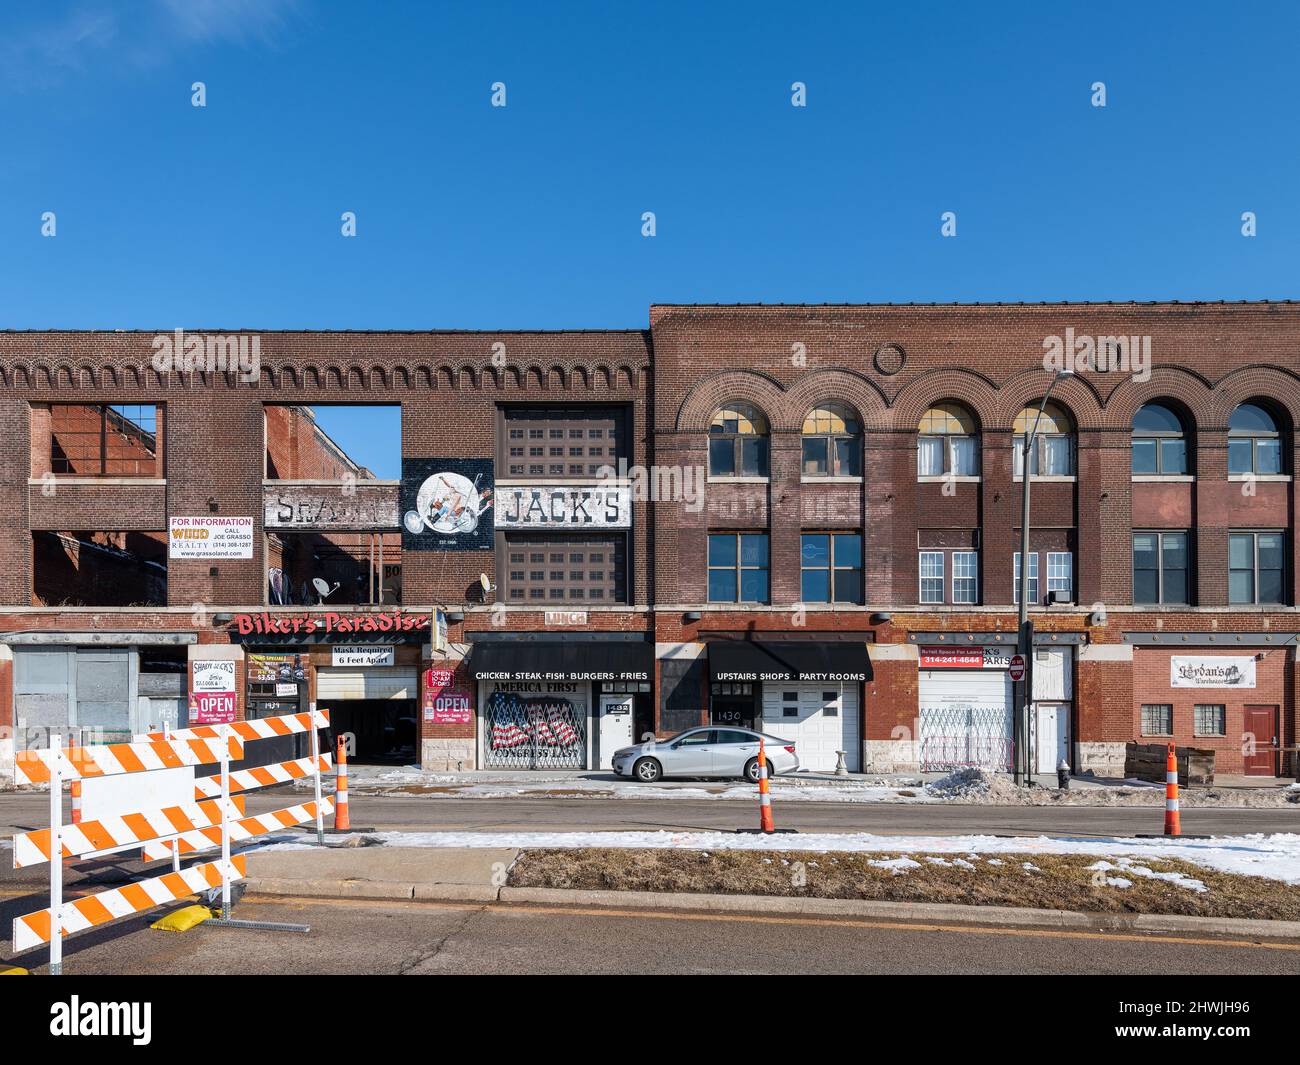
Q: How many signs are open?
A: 3